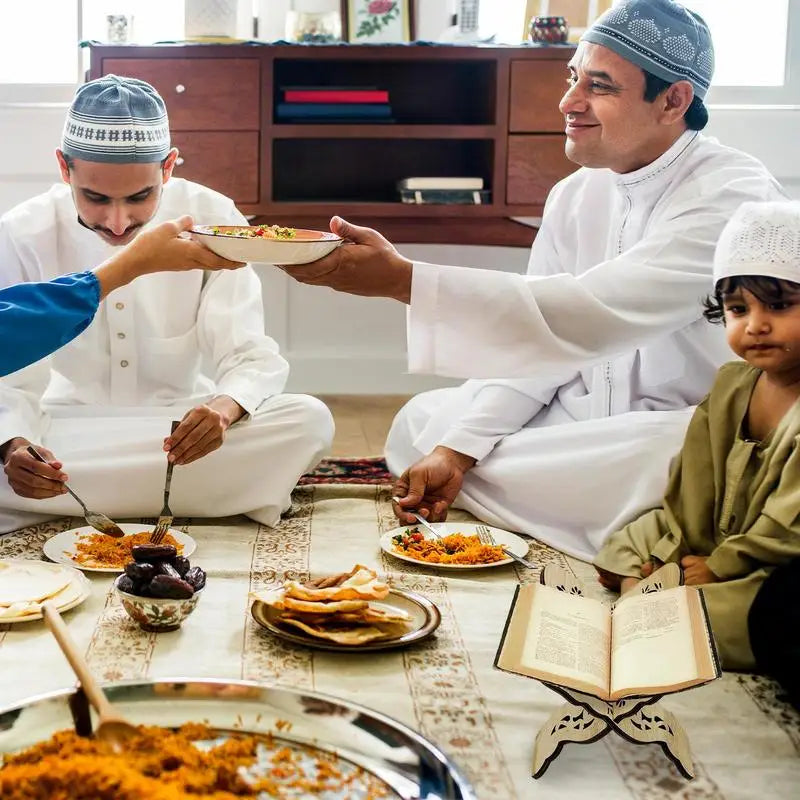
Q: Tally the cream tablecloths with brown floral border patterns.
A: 1